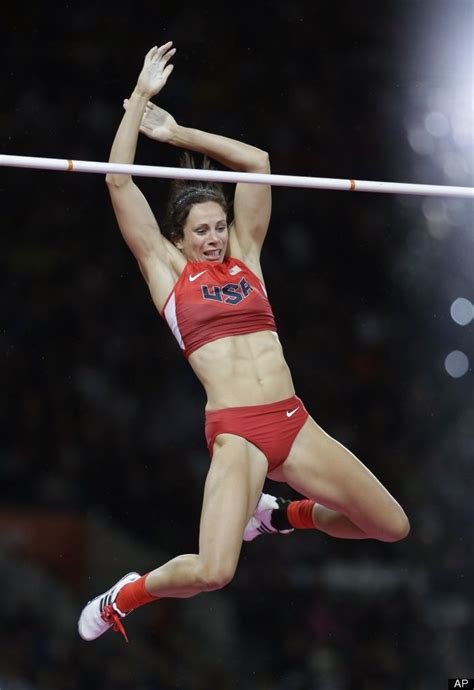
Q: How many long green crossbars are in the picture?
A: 0